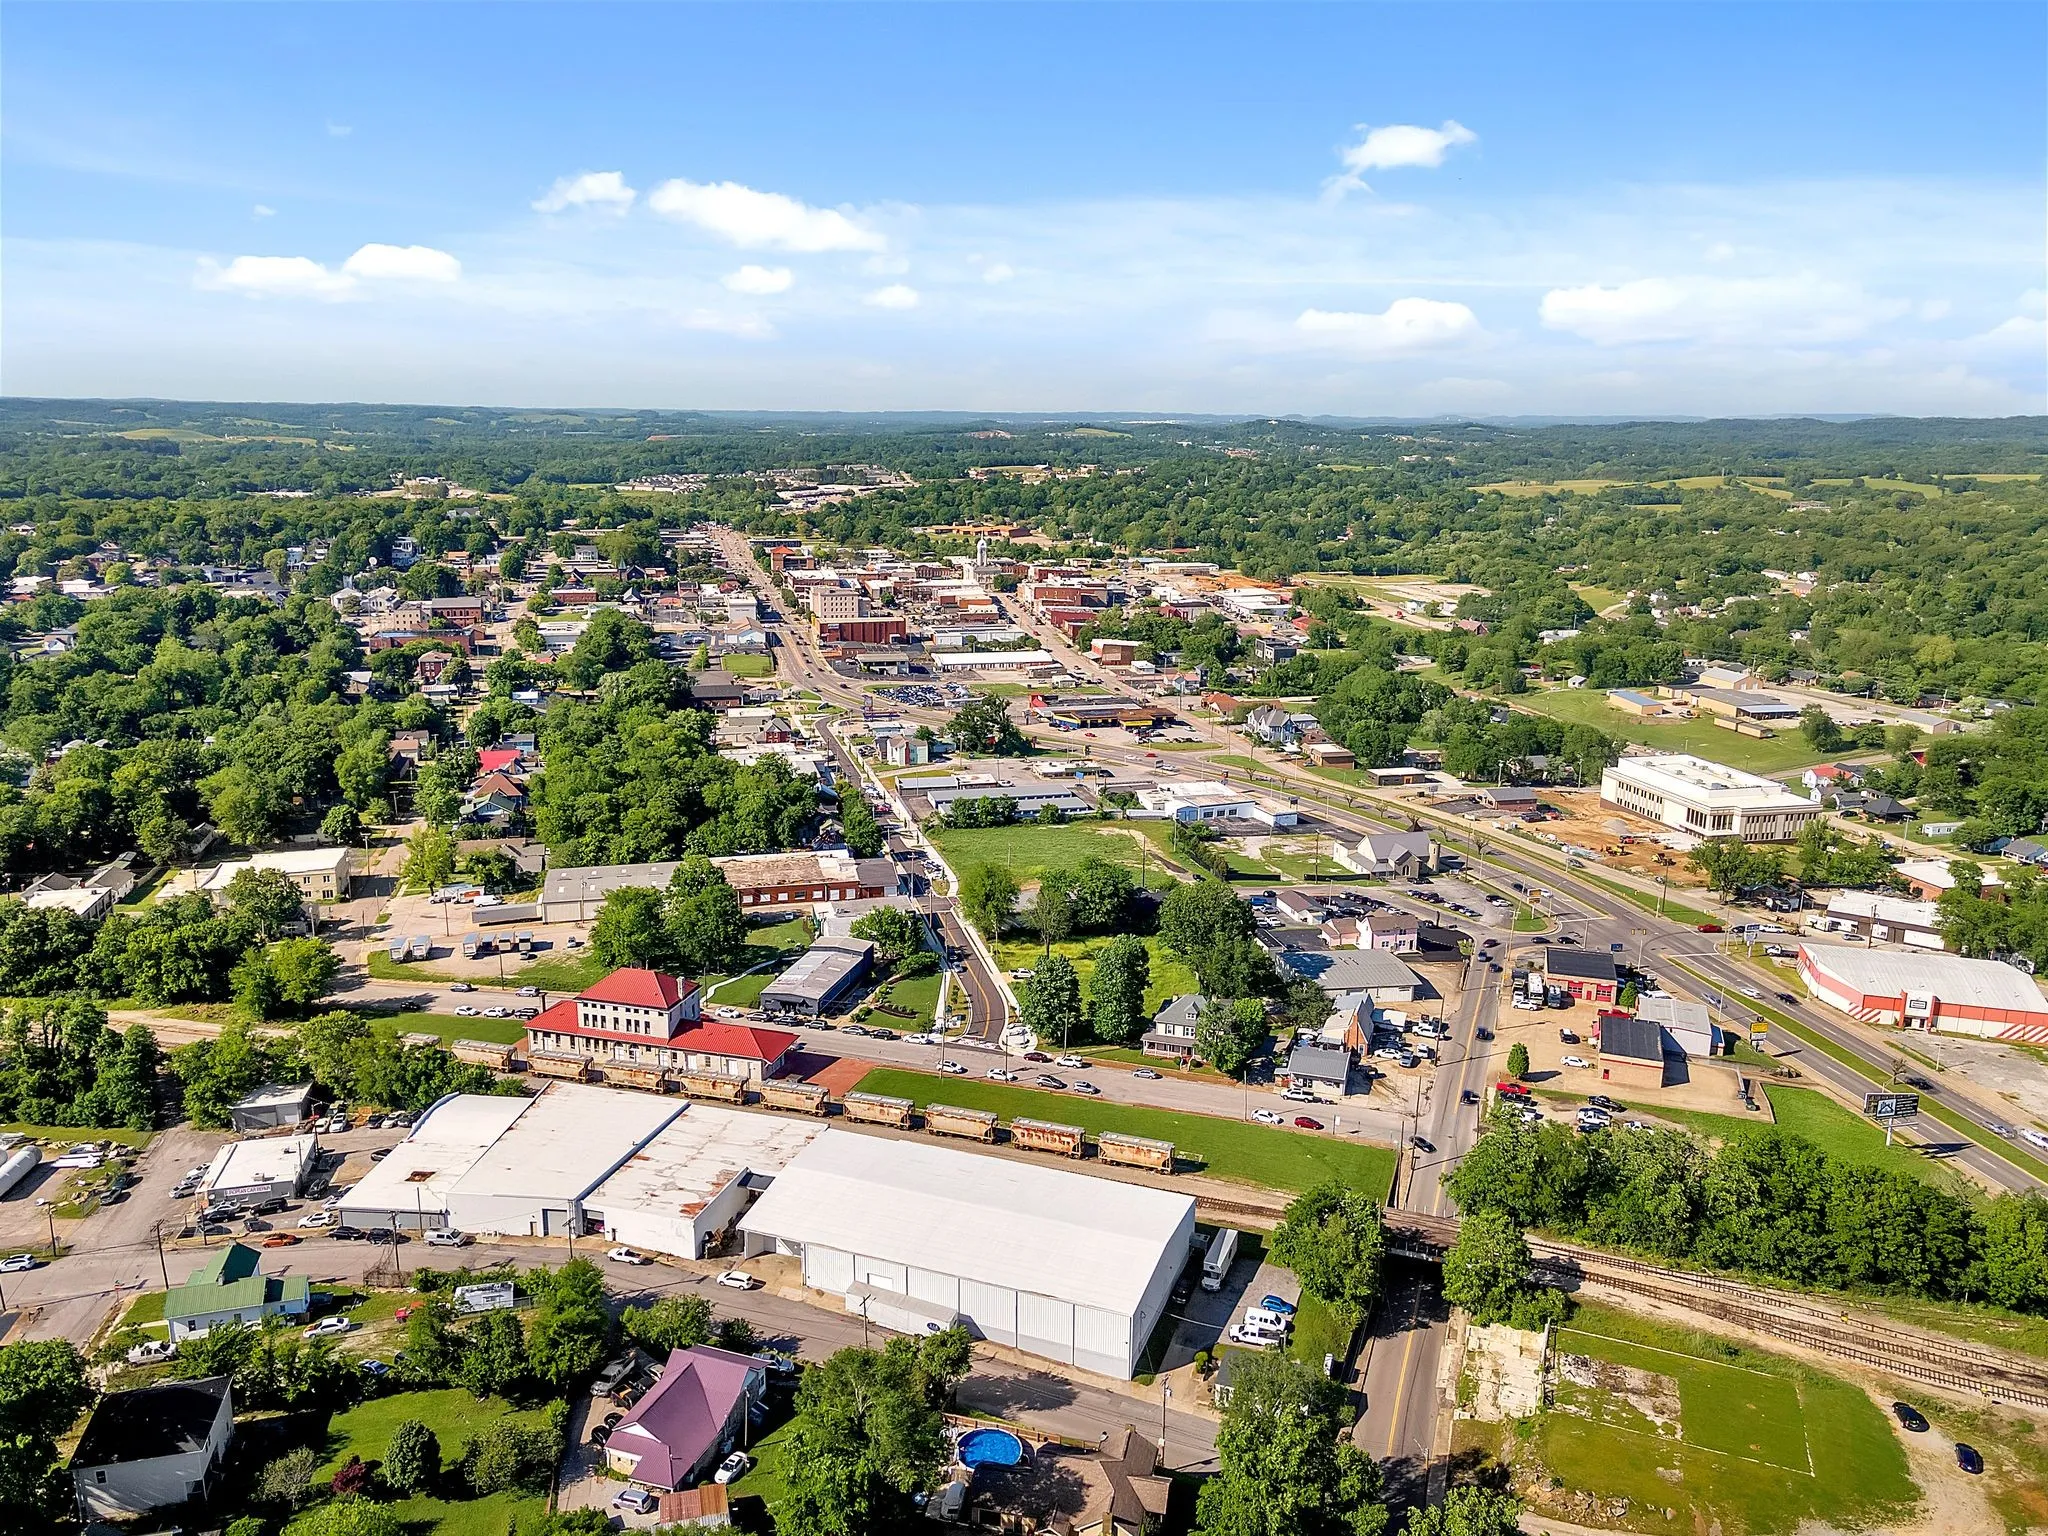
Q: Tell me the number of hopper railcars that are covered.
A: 10